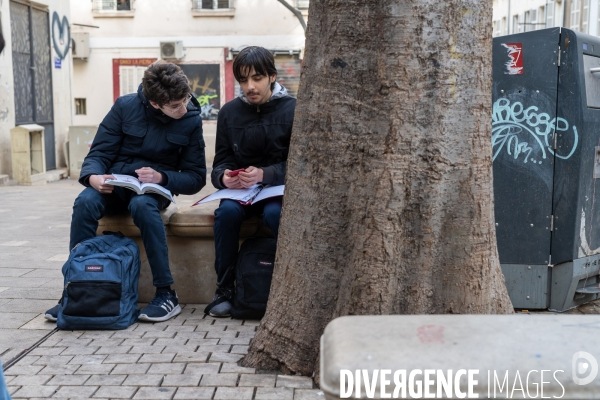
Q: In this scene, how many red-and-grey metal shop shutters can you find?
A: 1